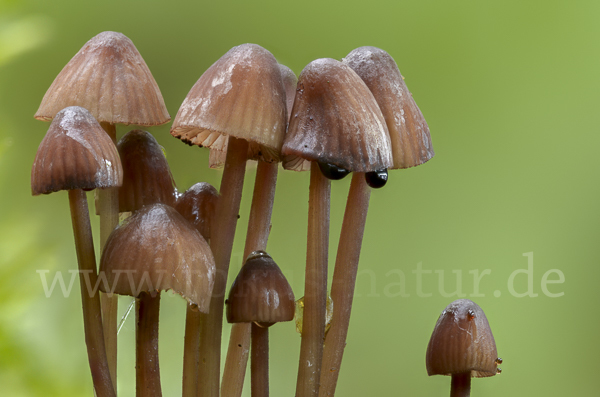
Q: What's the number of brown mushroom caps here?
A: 11